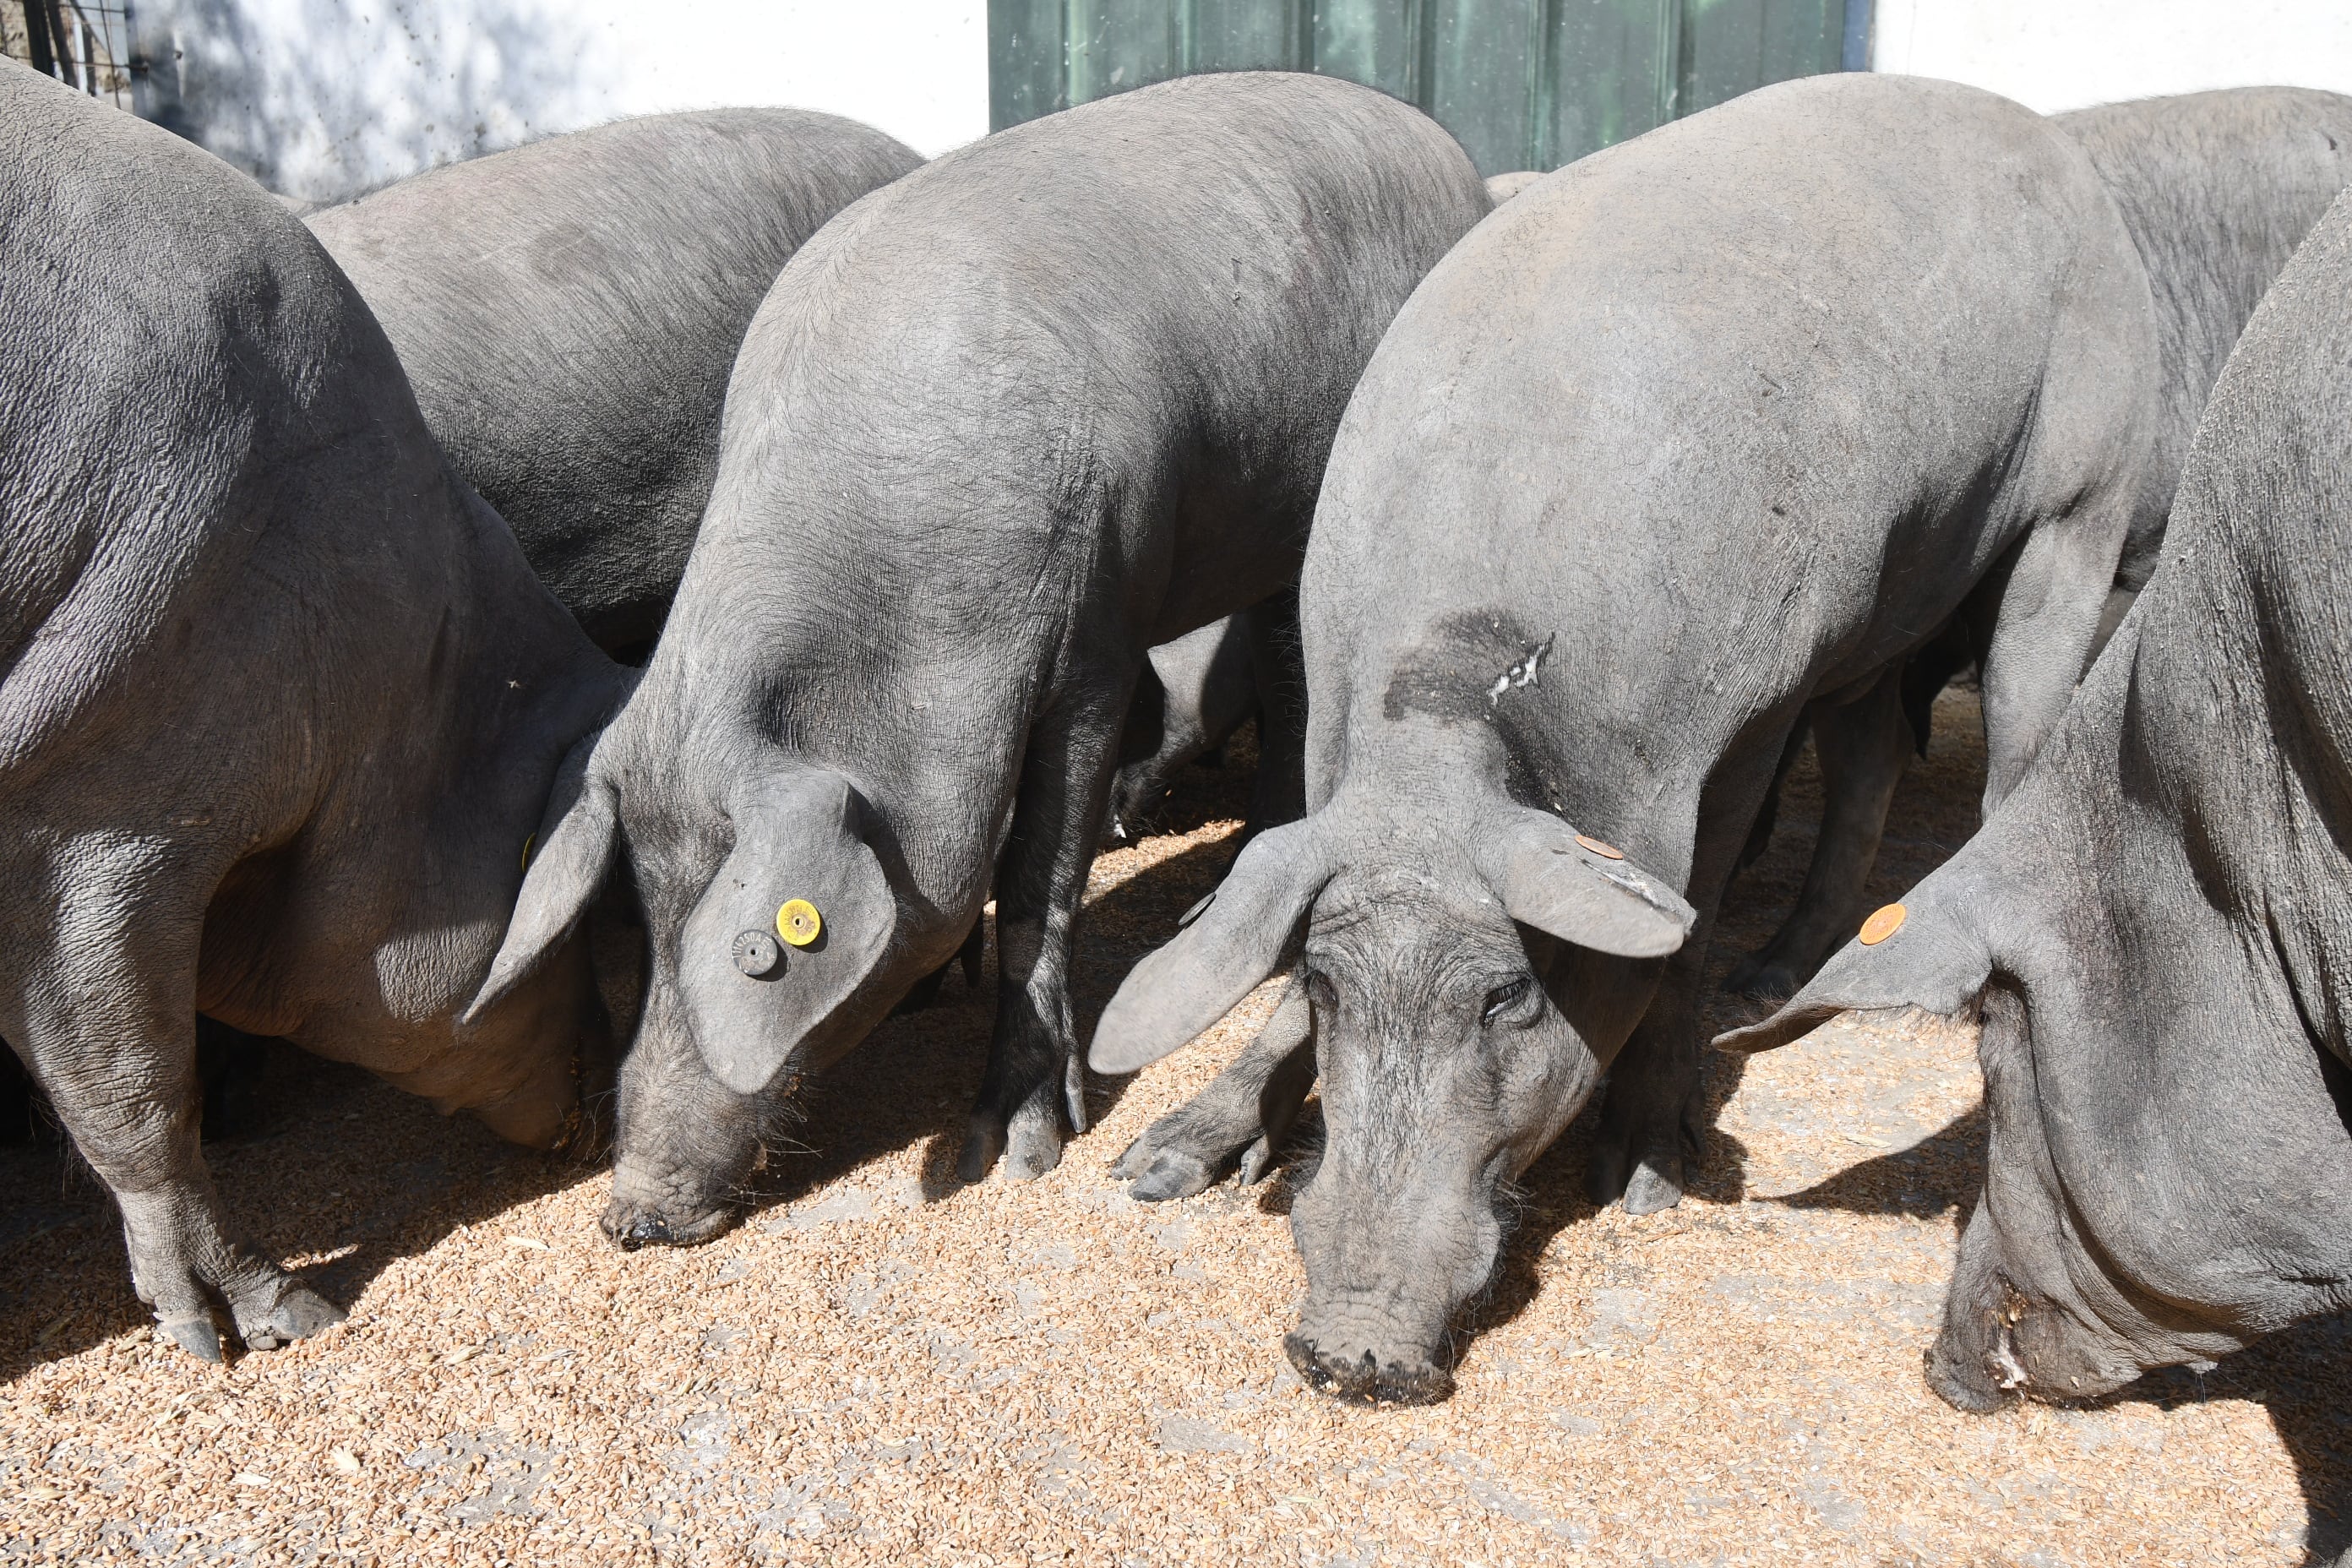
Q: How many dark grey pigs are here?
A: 6